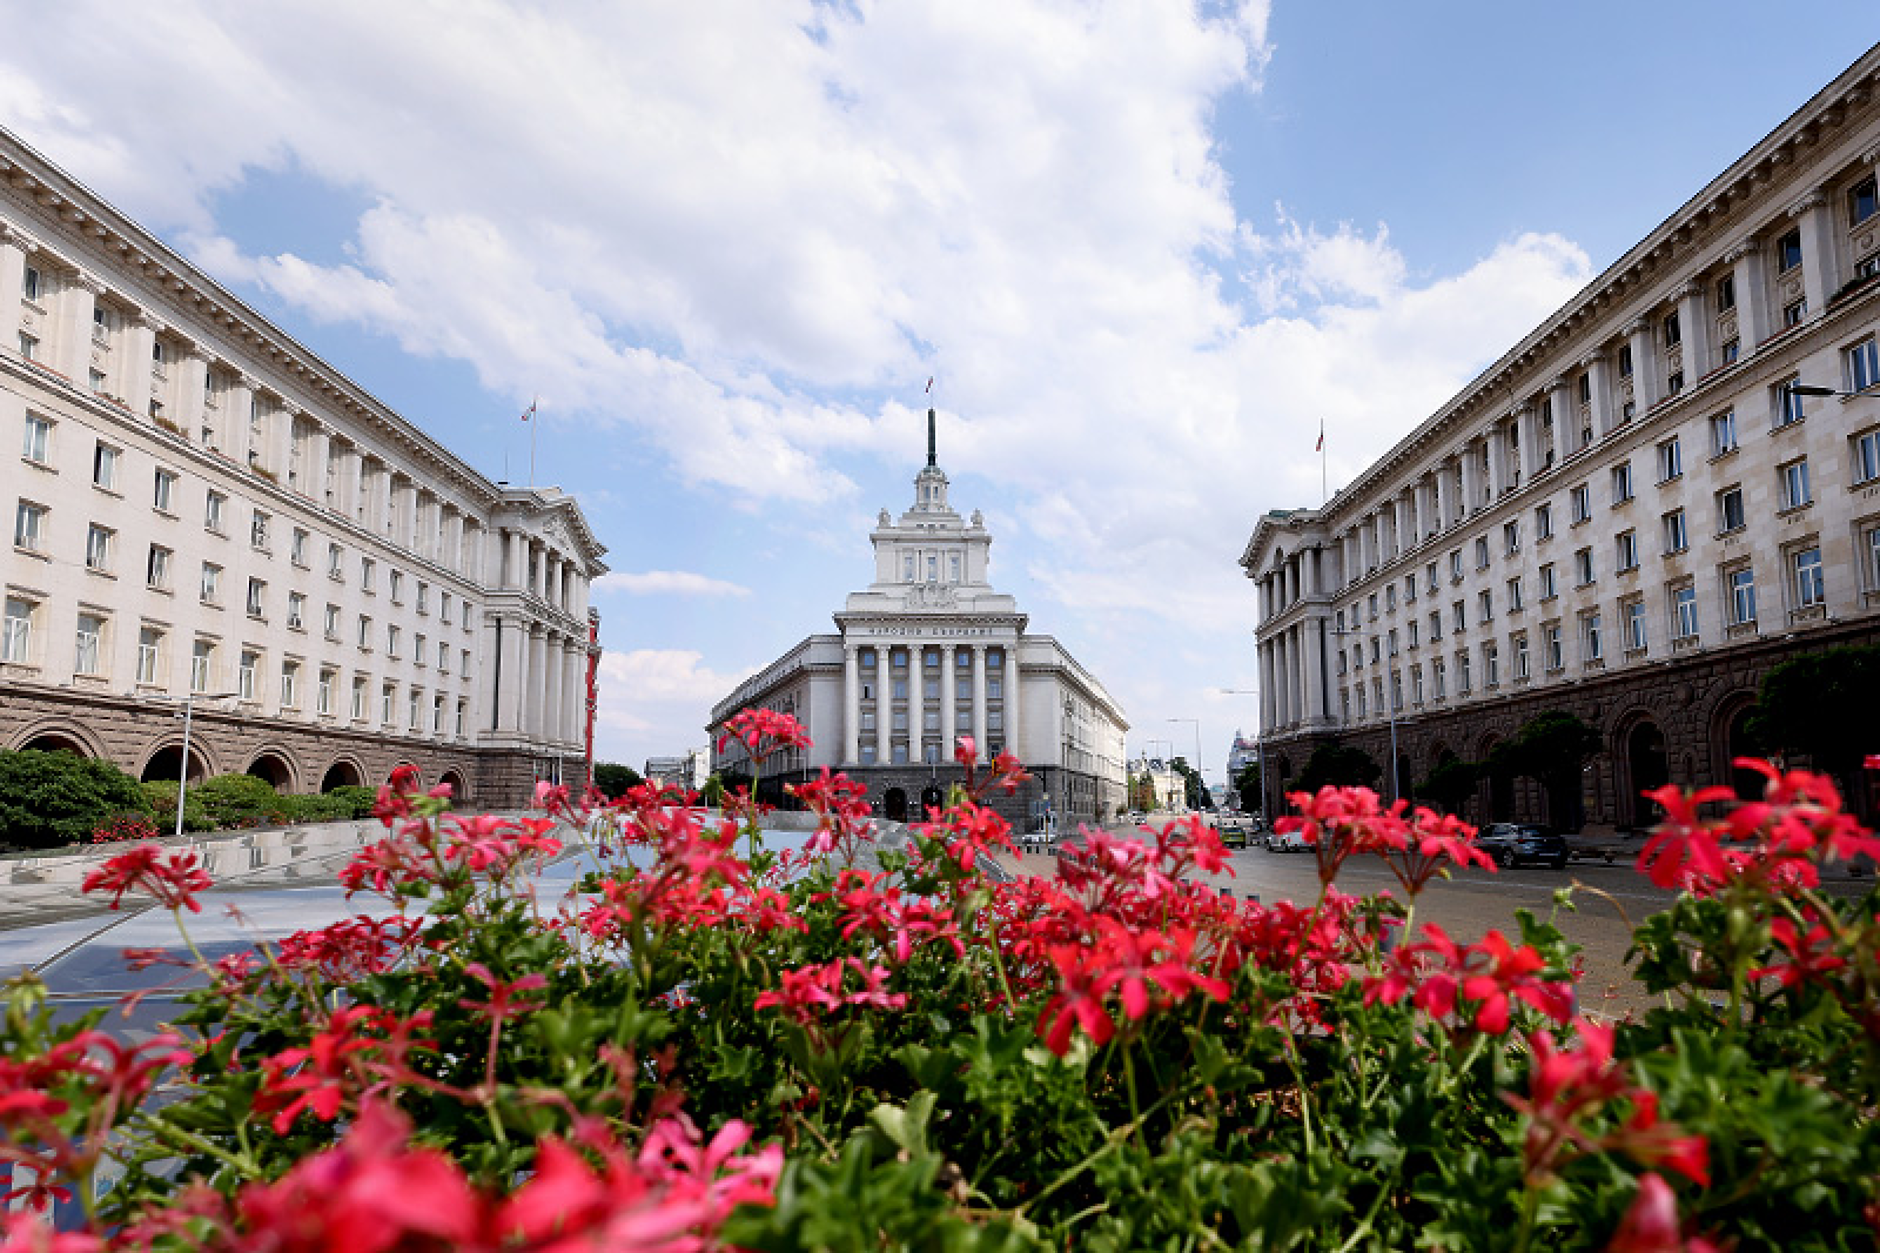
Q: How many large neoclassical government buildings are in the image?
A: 3